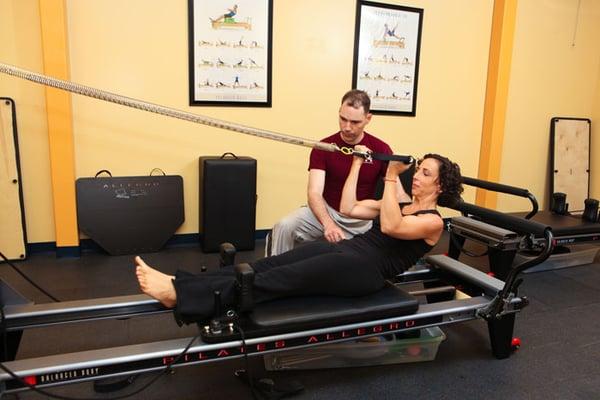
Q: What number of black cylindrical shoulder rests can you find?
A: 4